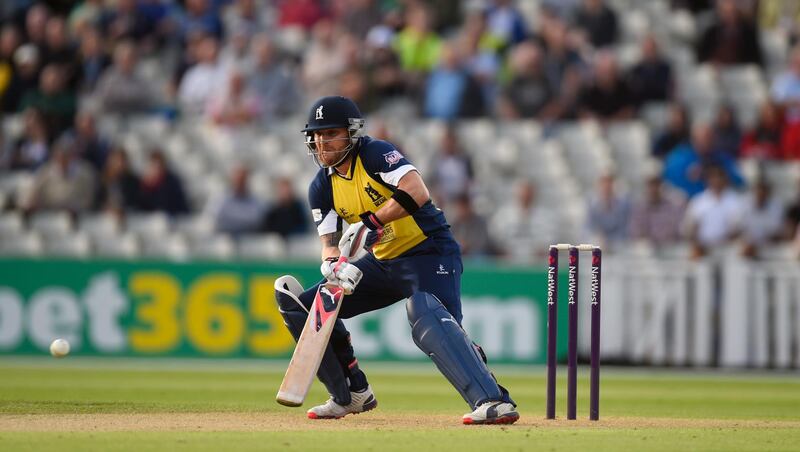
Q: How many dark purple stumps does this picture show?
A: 3